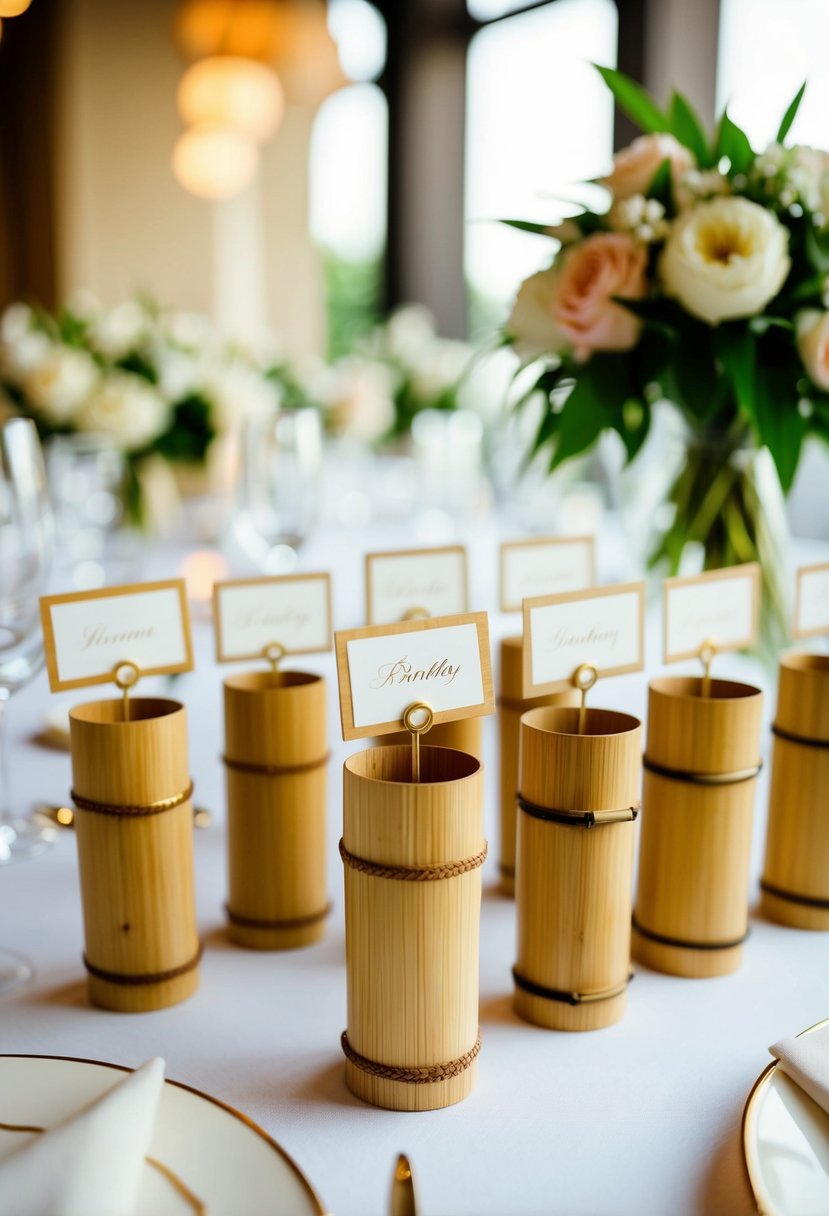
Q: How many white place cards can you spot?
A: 8